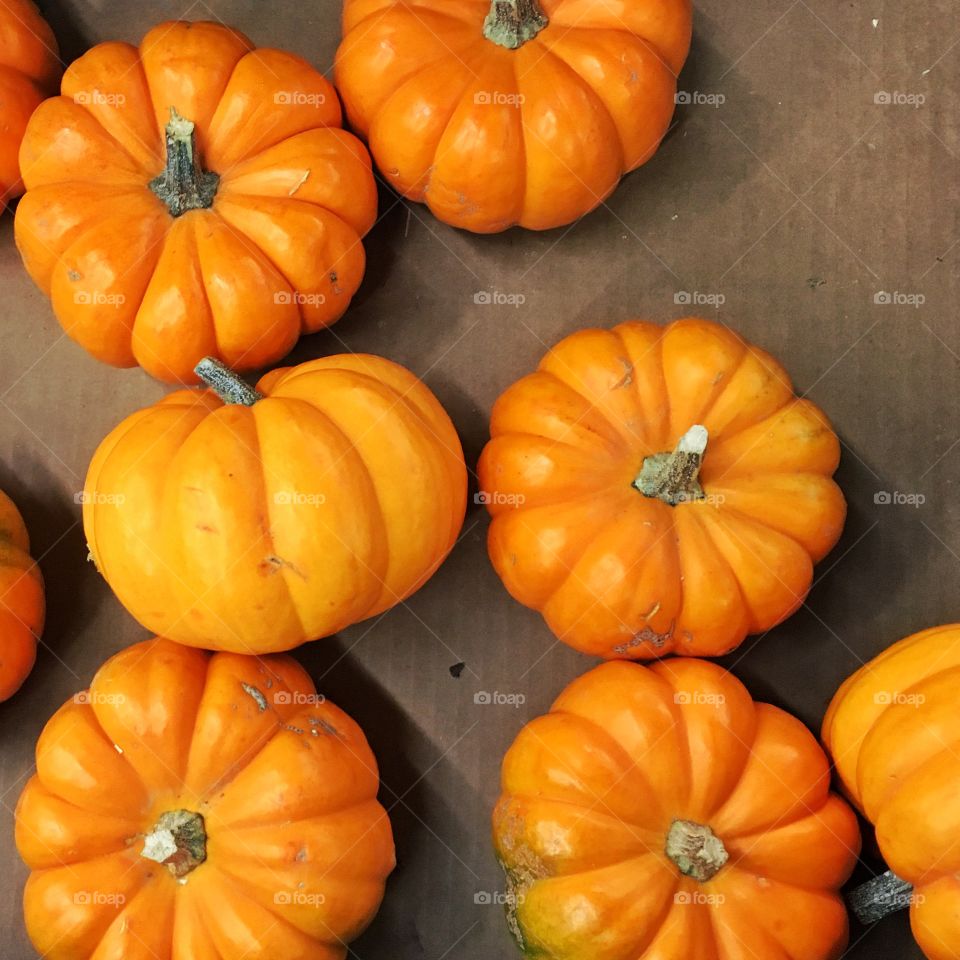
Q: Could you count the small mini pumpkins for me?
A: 9